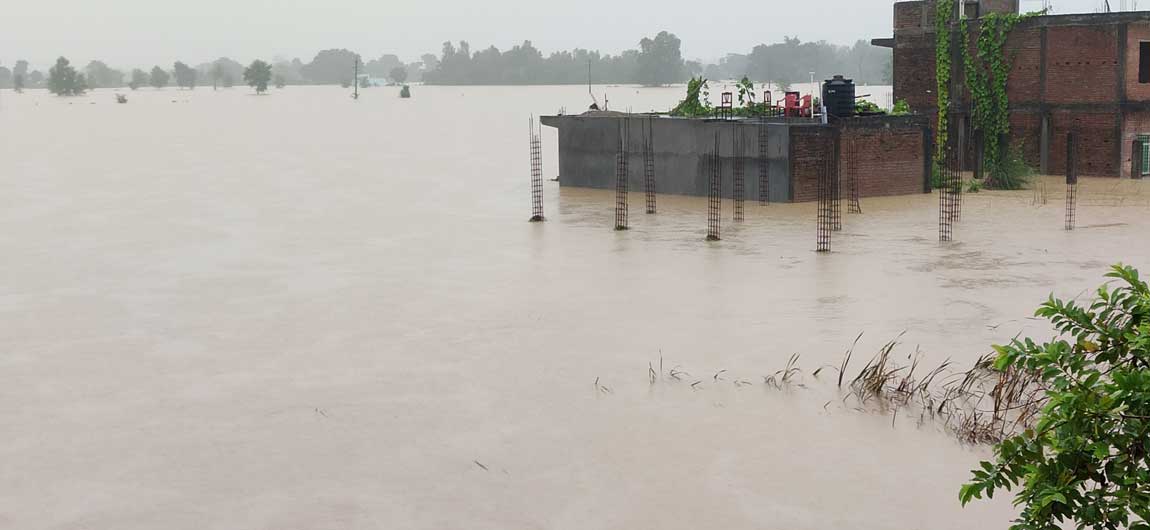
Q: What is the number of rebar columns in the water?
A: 12